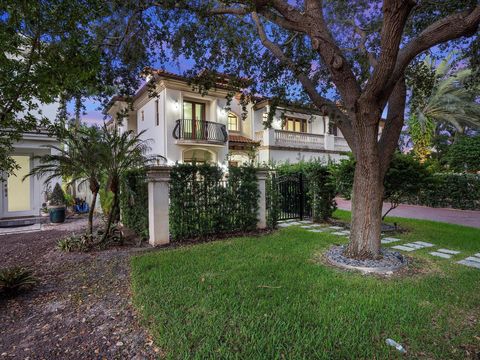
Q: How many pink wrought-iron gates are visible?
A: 0